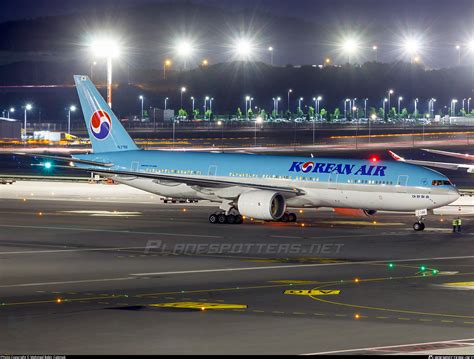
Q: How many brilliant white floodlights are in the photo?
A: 6